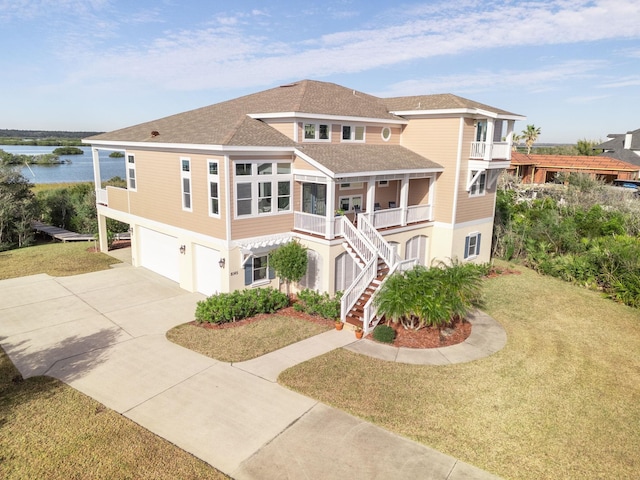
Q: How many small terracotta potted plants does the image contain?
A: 2